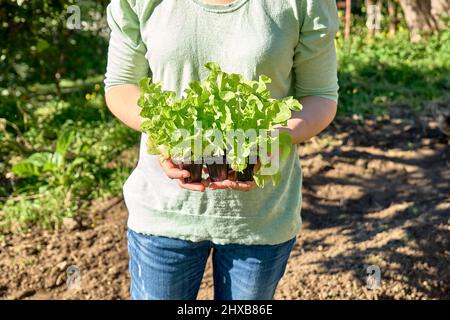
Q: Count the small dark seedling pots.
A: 3